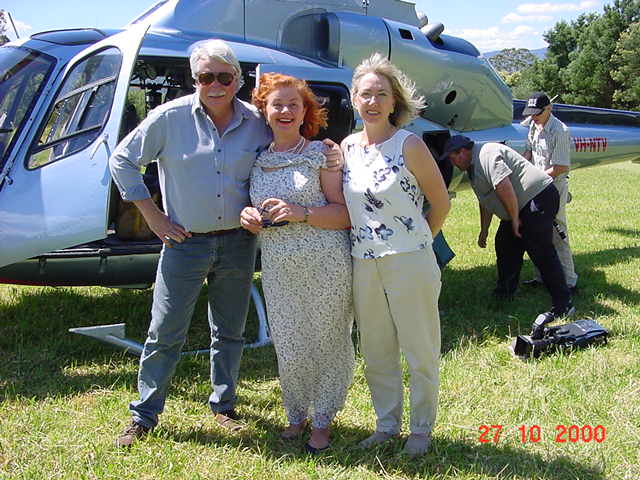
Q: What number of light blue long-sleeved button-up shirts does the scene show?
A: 1